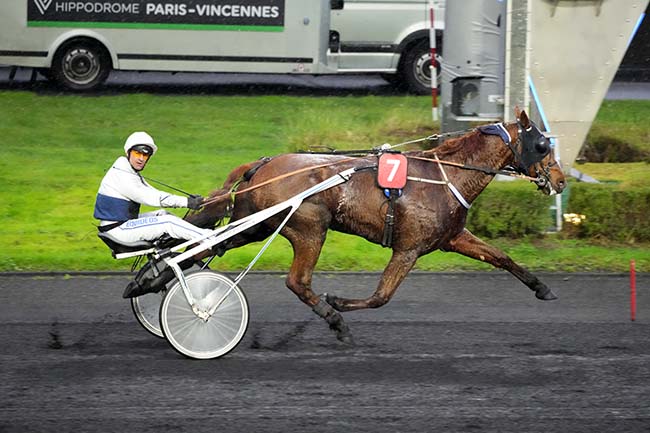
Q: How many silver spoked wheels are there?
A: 2